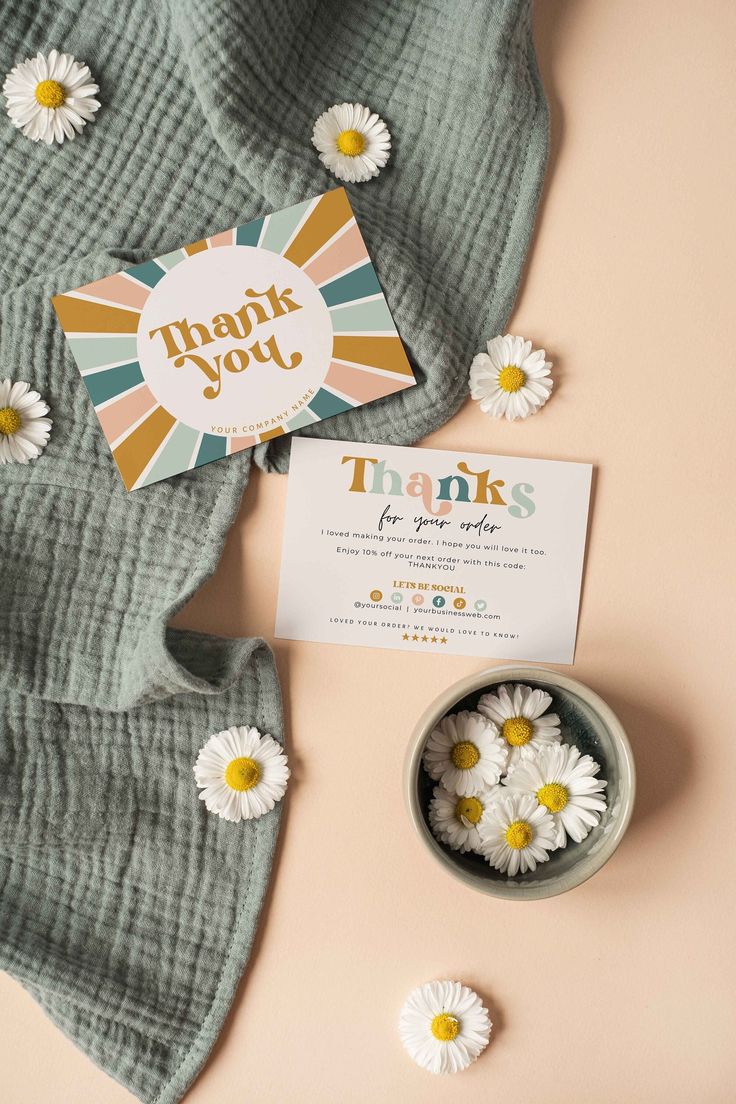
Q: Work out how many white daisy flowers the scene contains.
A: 11